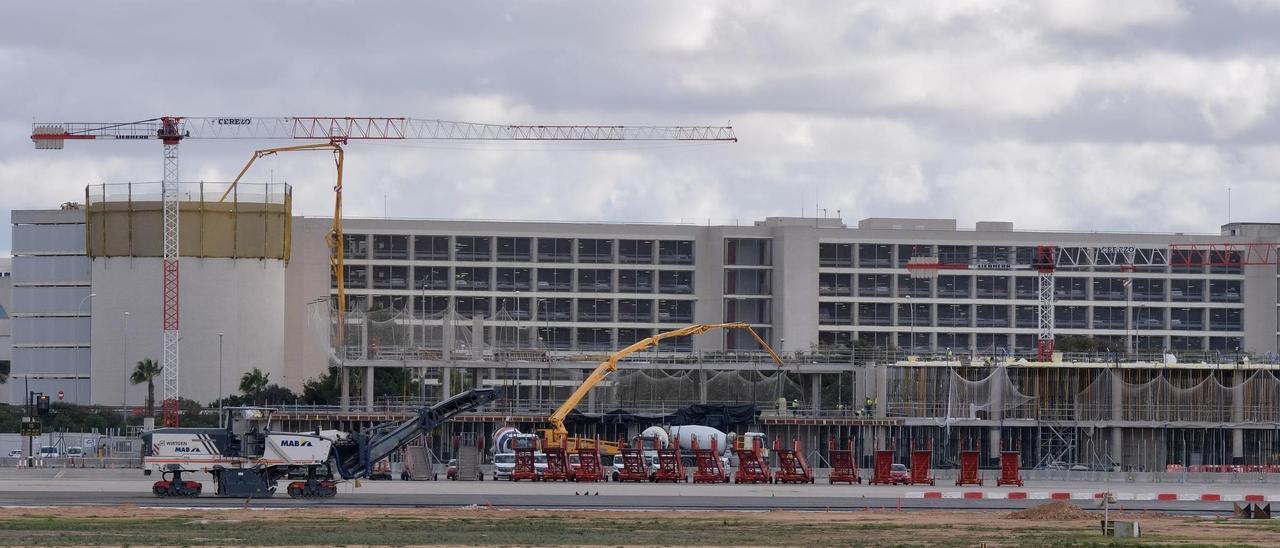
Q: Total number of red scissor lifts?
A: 13